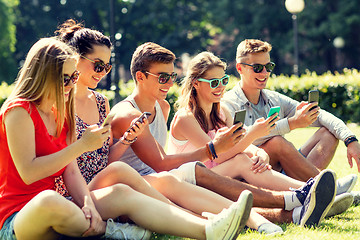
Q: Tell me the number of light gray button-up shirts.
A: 1